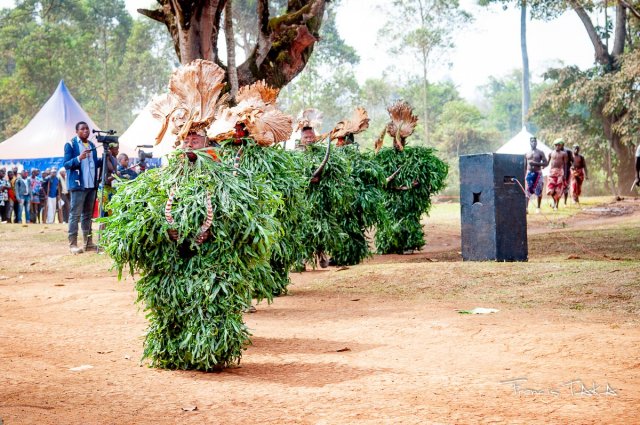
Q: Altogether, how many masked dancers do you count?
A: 5